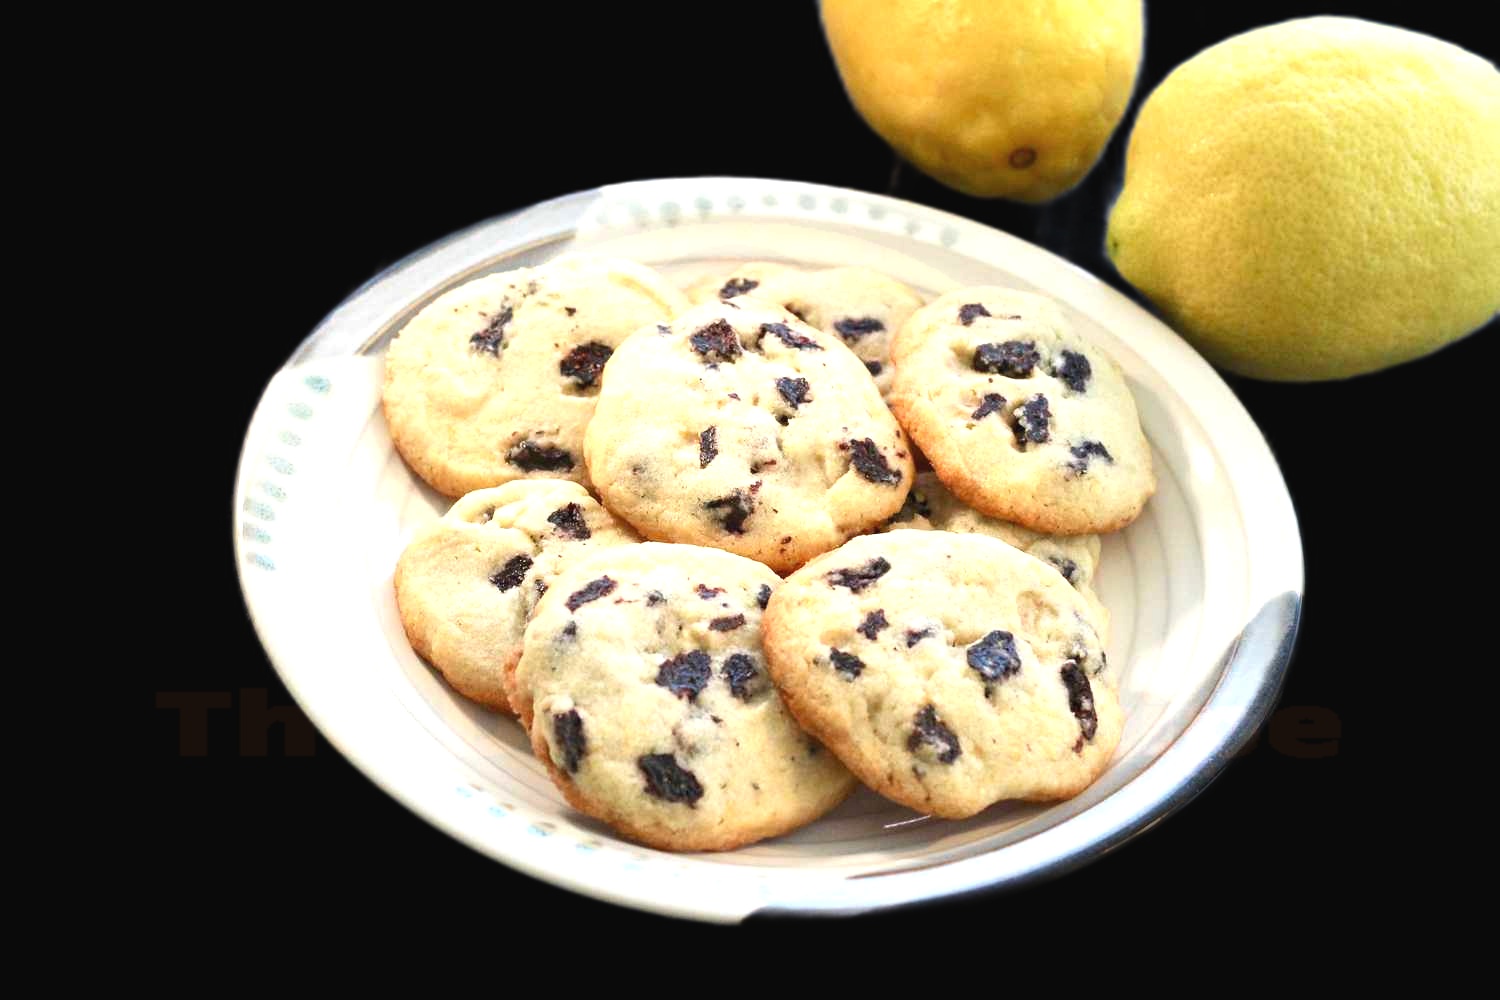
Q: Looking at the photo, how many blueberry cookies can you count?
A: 8